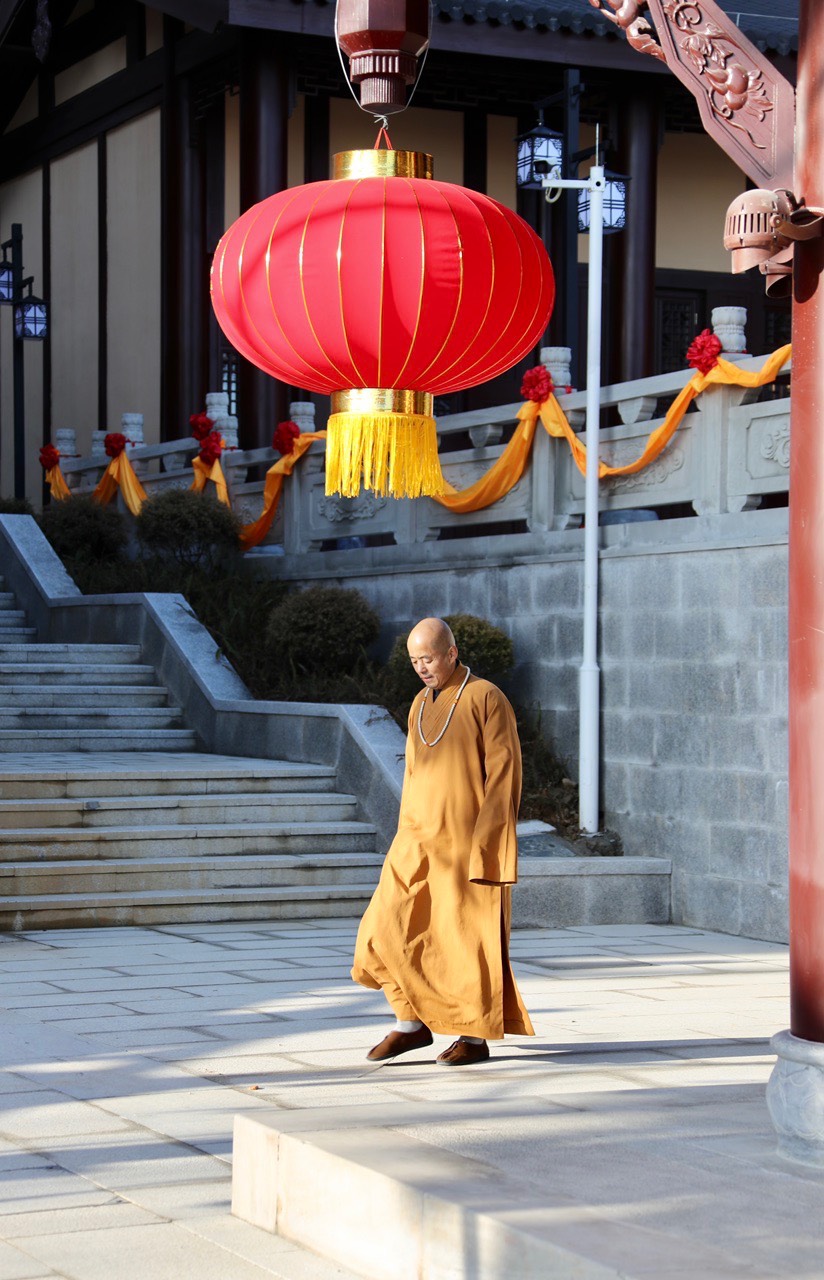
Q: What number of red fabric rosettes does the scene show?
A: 7